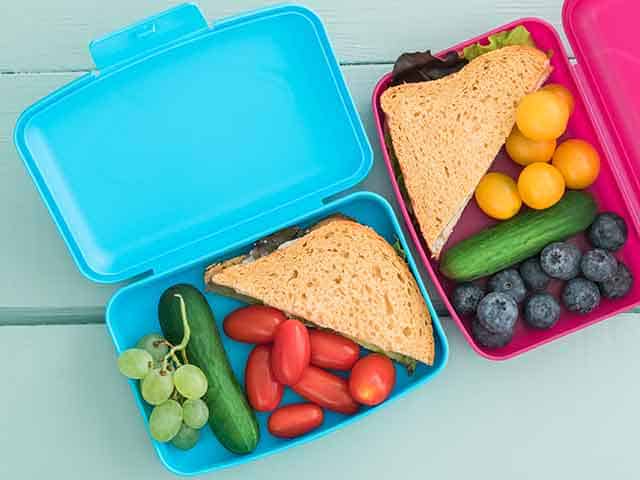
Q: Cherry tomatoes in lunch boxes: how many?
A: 13